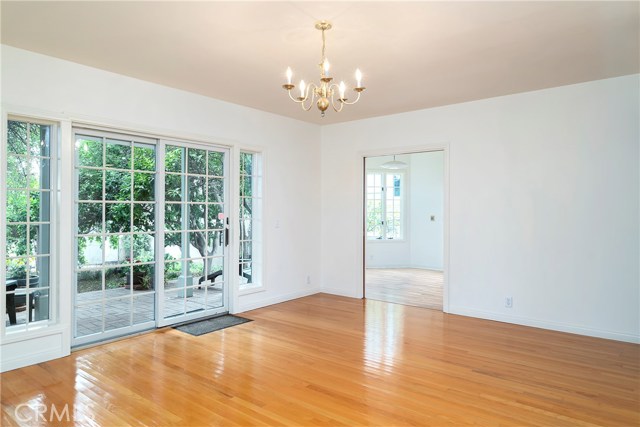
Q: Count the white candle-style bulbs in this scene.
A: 5